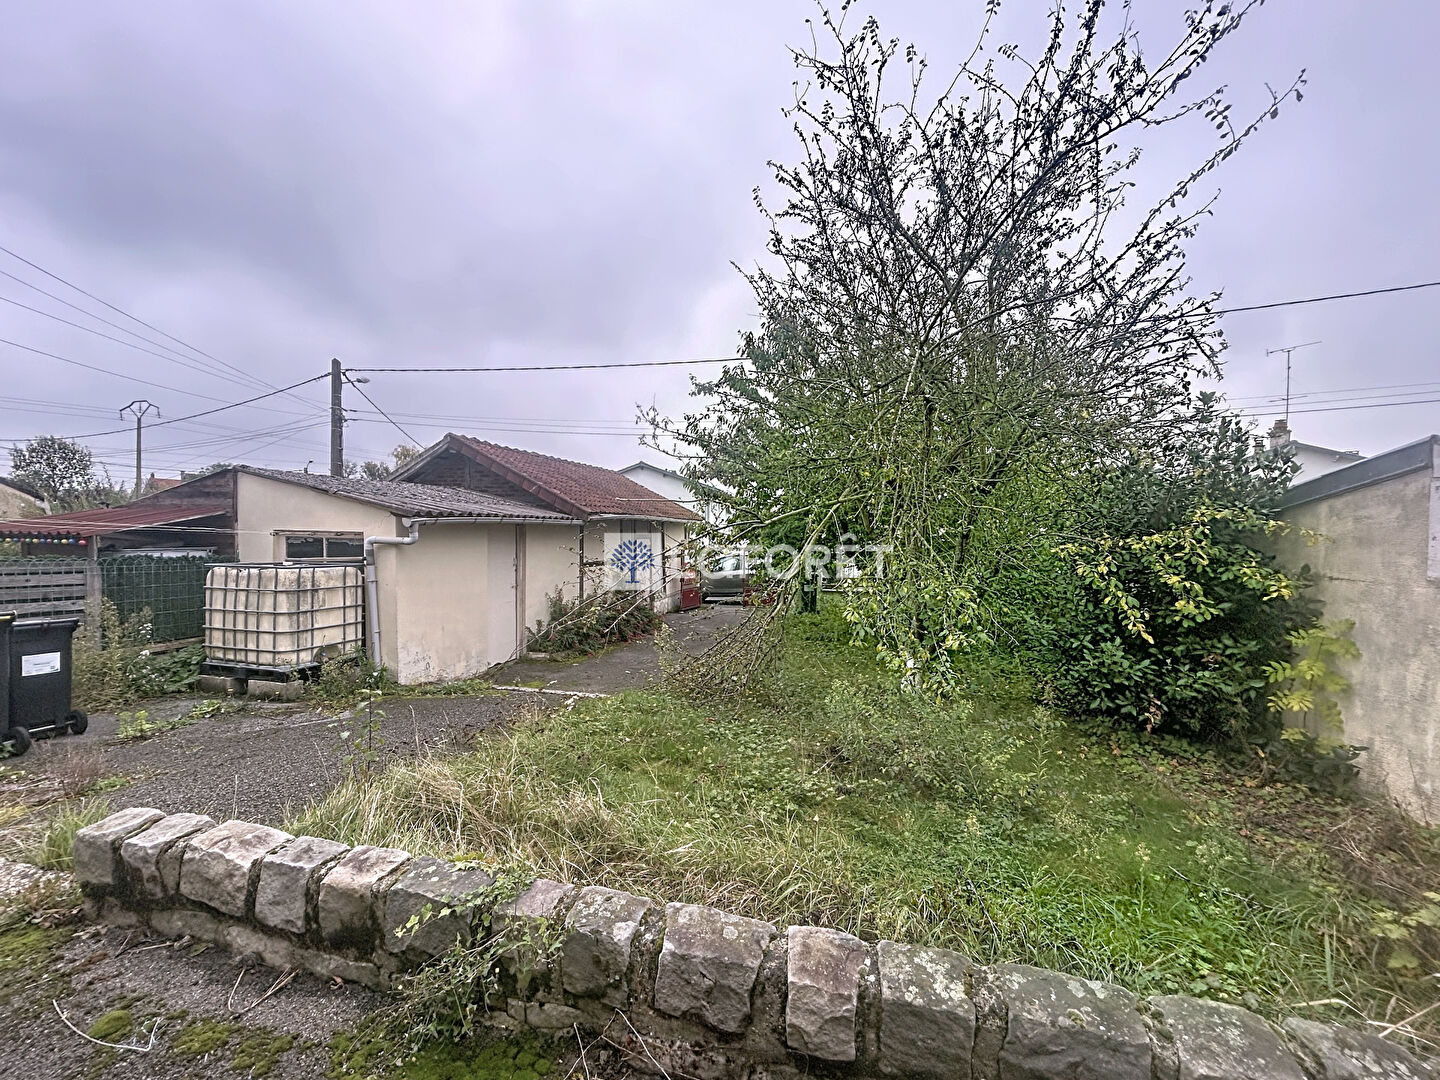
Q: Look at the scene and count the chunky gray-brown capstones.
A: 14